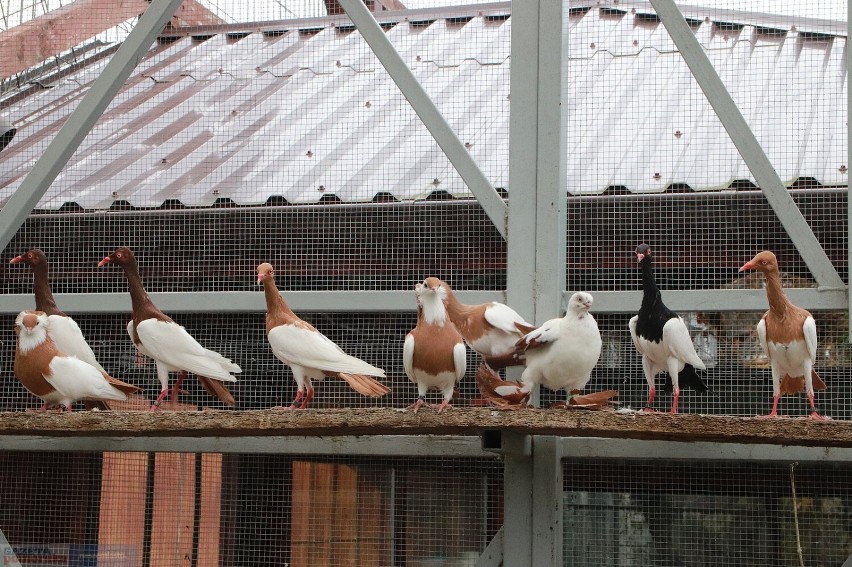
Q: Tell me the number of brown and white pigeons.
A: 8